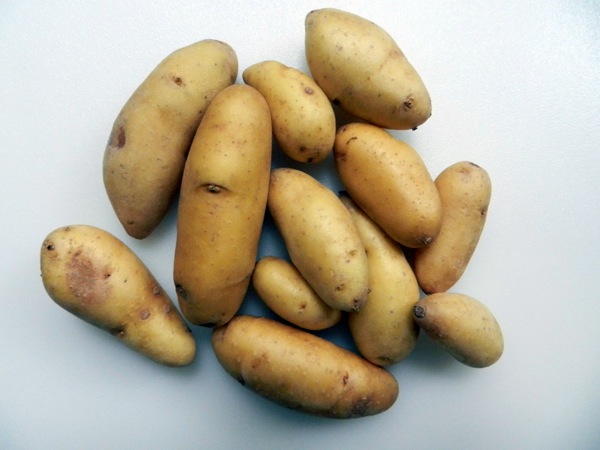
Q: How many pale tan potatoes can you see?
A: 12